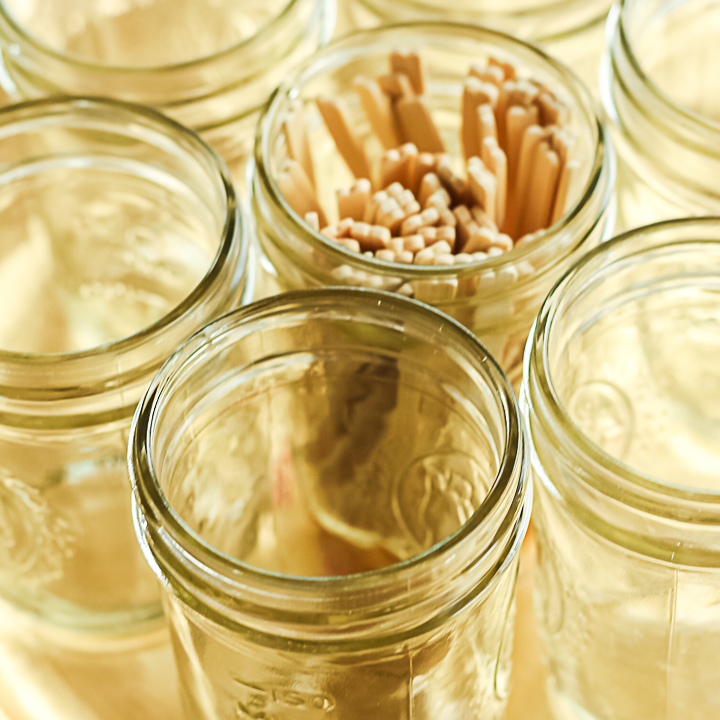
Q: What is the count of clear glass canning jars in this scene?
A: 7